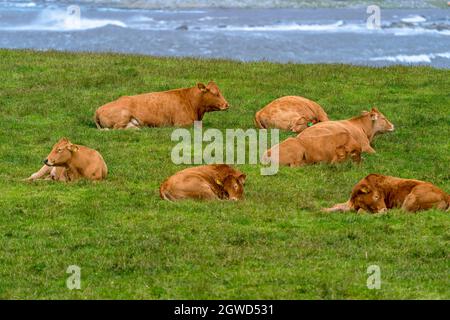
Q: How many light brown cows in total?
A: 6